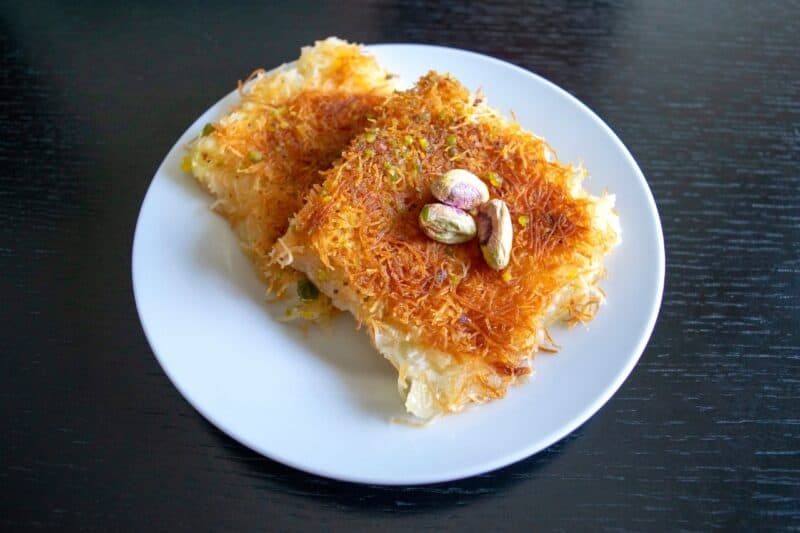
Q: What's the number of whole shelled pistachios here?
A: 3